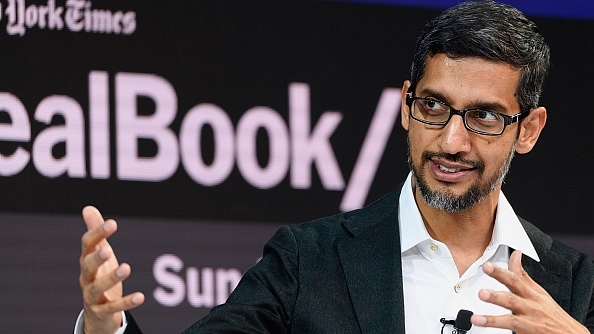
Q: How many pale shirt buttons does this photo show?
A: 2